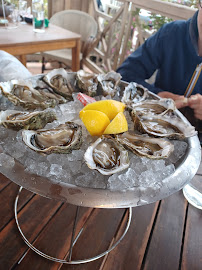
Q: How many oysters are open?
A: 12